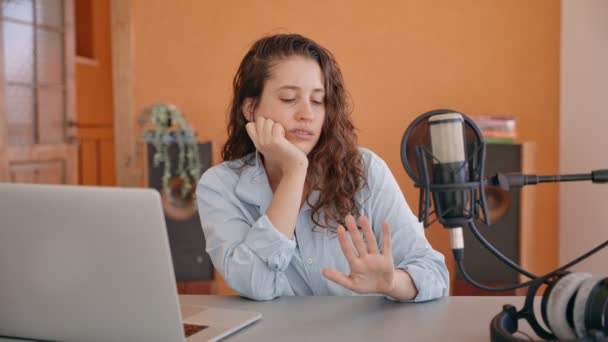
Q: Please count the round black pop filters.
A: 1